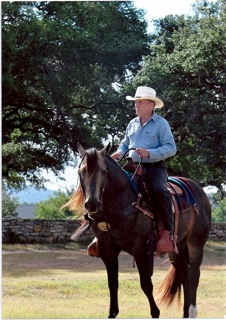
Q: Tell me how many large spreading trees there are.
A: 2